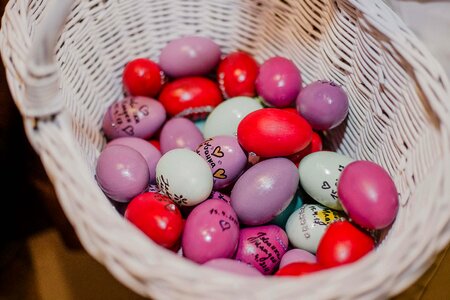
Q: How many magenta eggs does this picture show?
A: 4